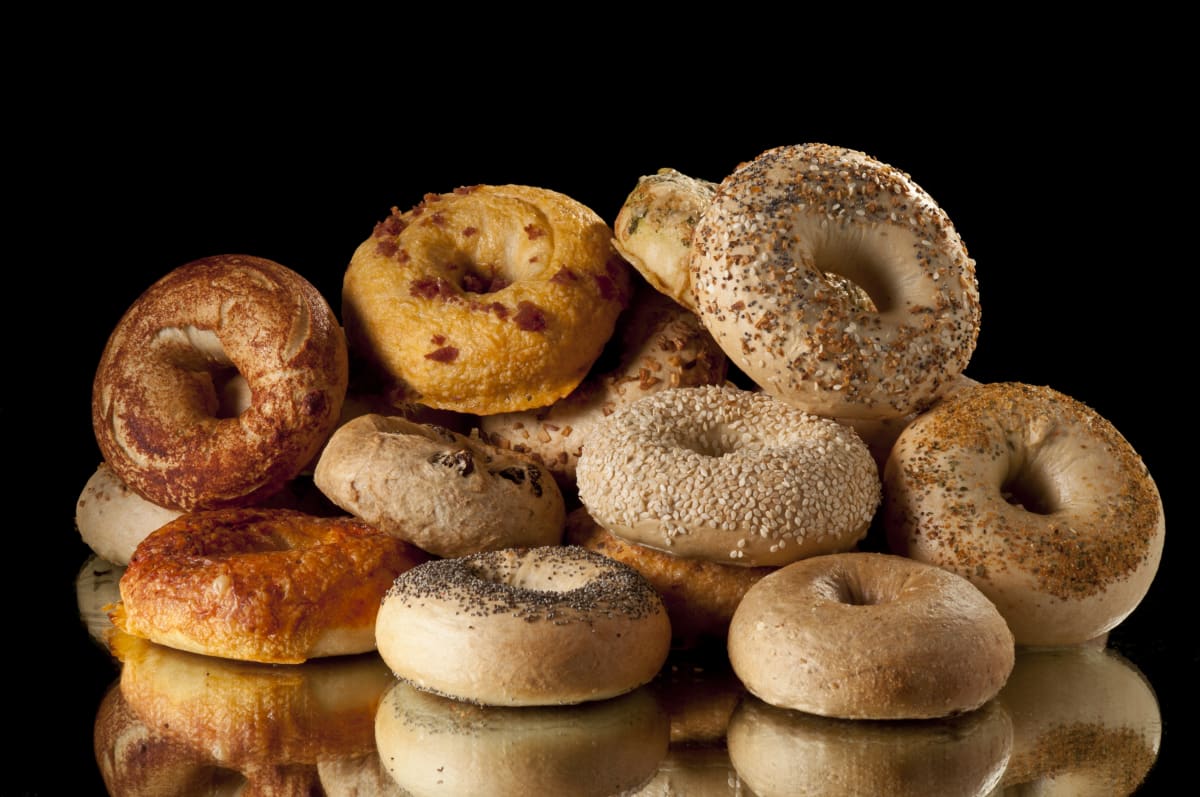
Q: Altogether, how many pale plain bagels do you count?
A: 1